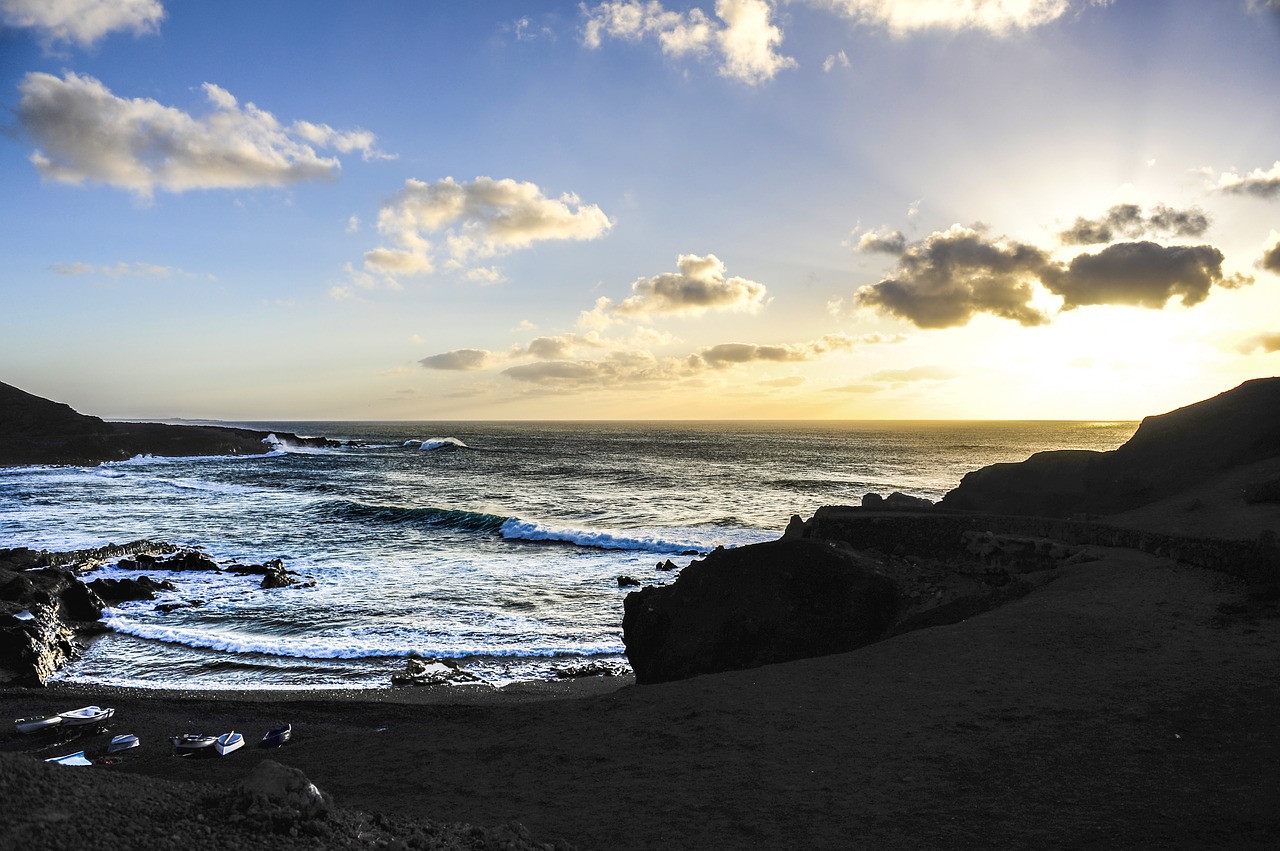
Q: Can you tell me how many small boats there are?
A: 7